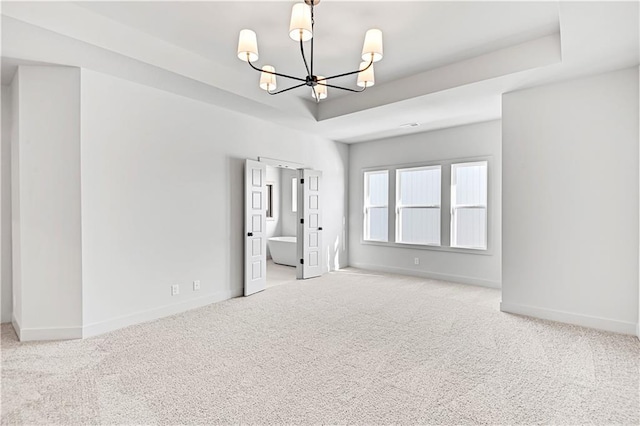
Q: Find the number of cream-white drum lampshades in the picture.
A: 6